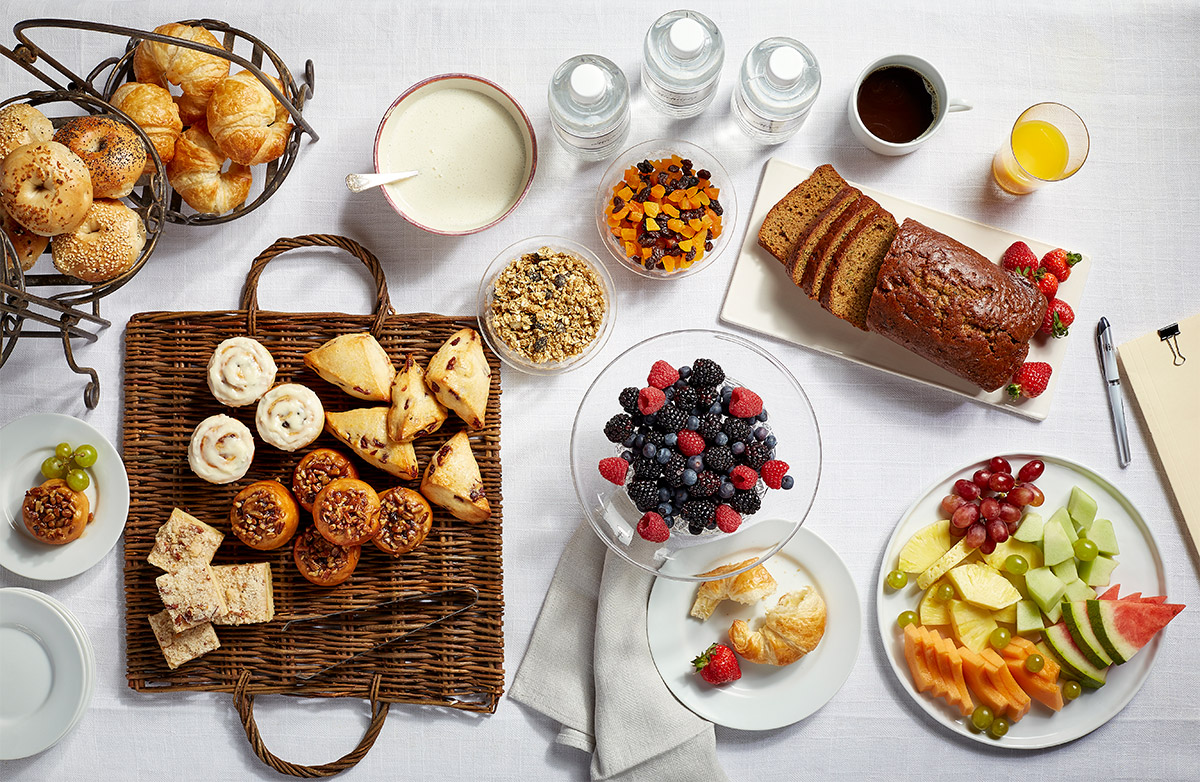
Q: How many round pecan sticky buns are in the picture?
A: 6